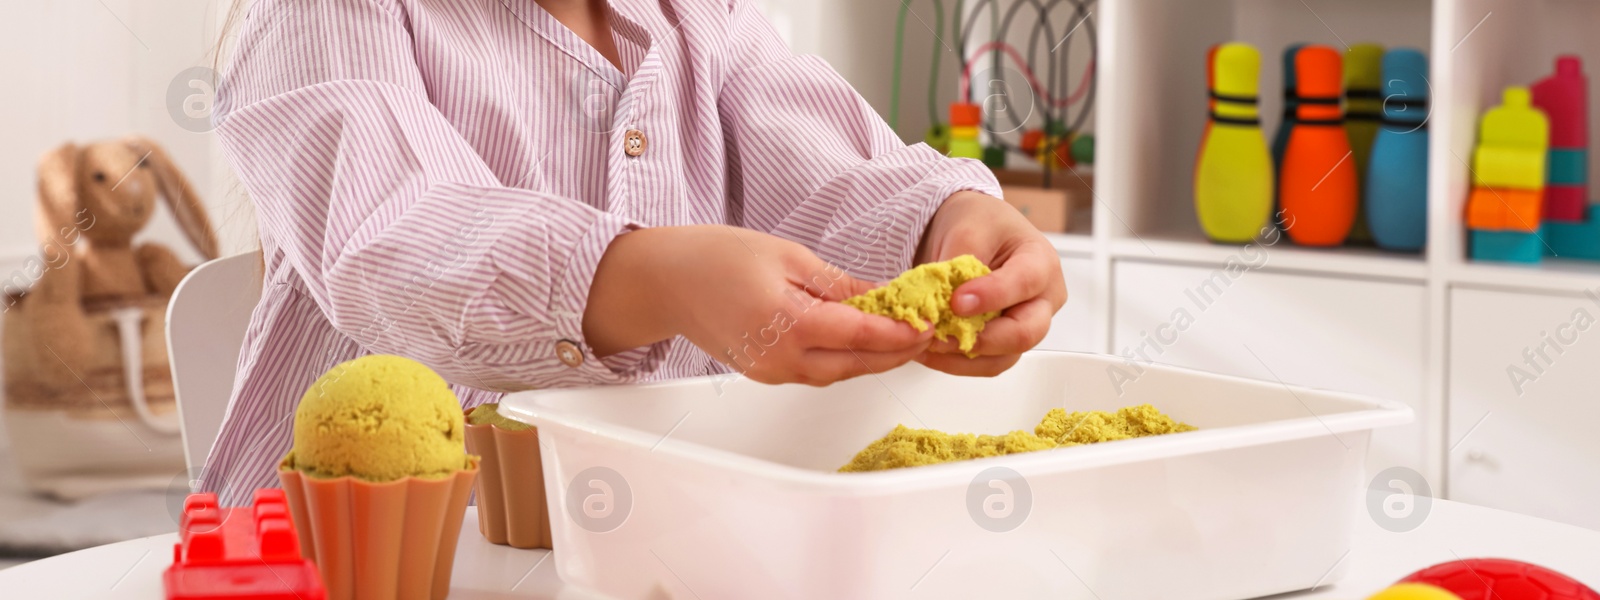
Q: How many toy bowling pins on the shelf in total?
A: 6